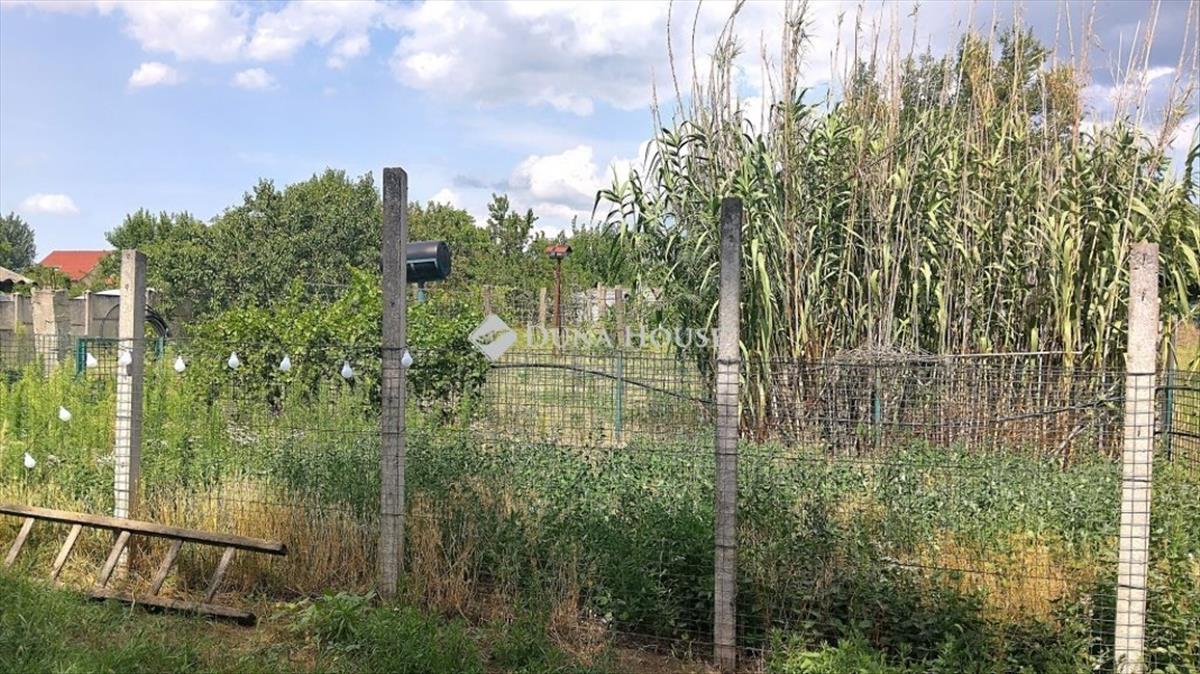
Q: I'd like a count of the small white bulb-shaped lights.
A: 9